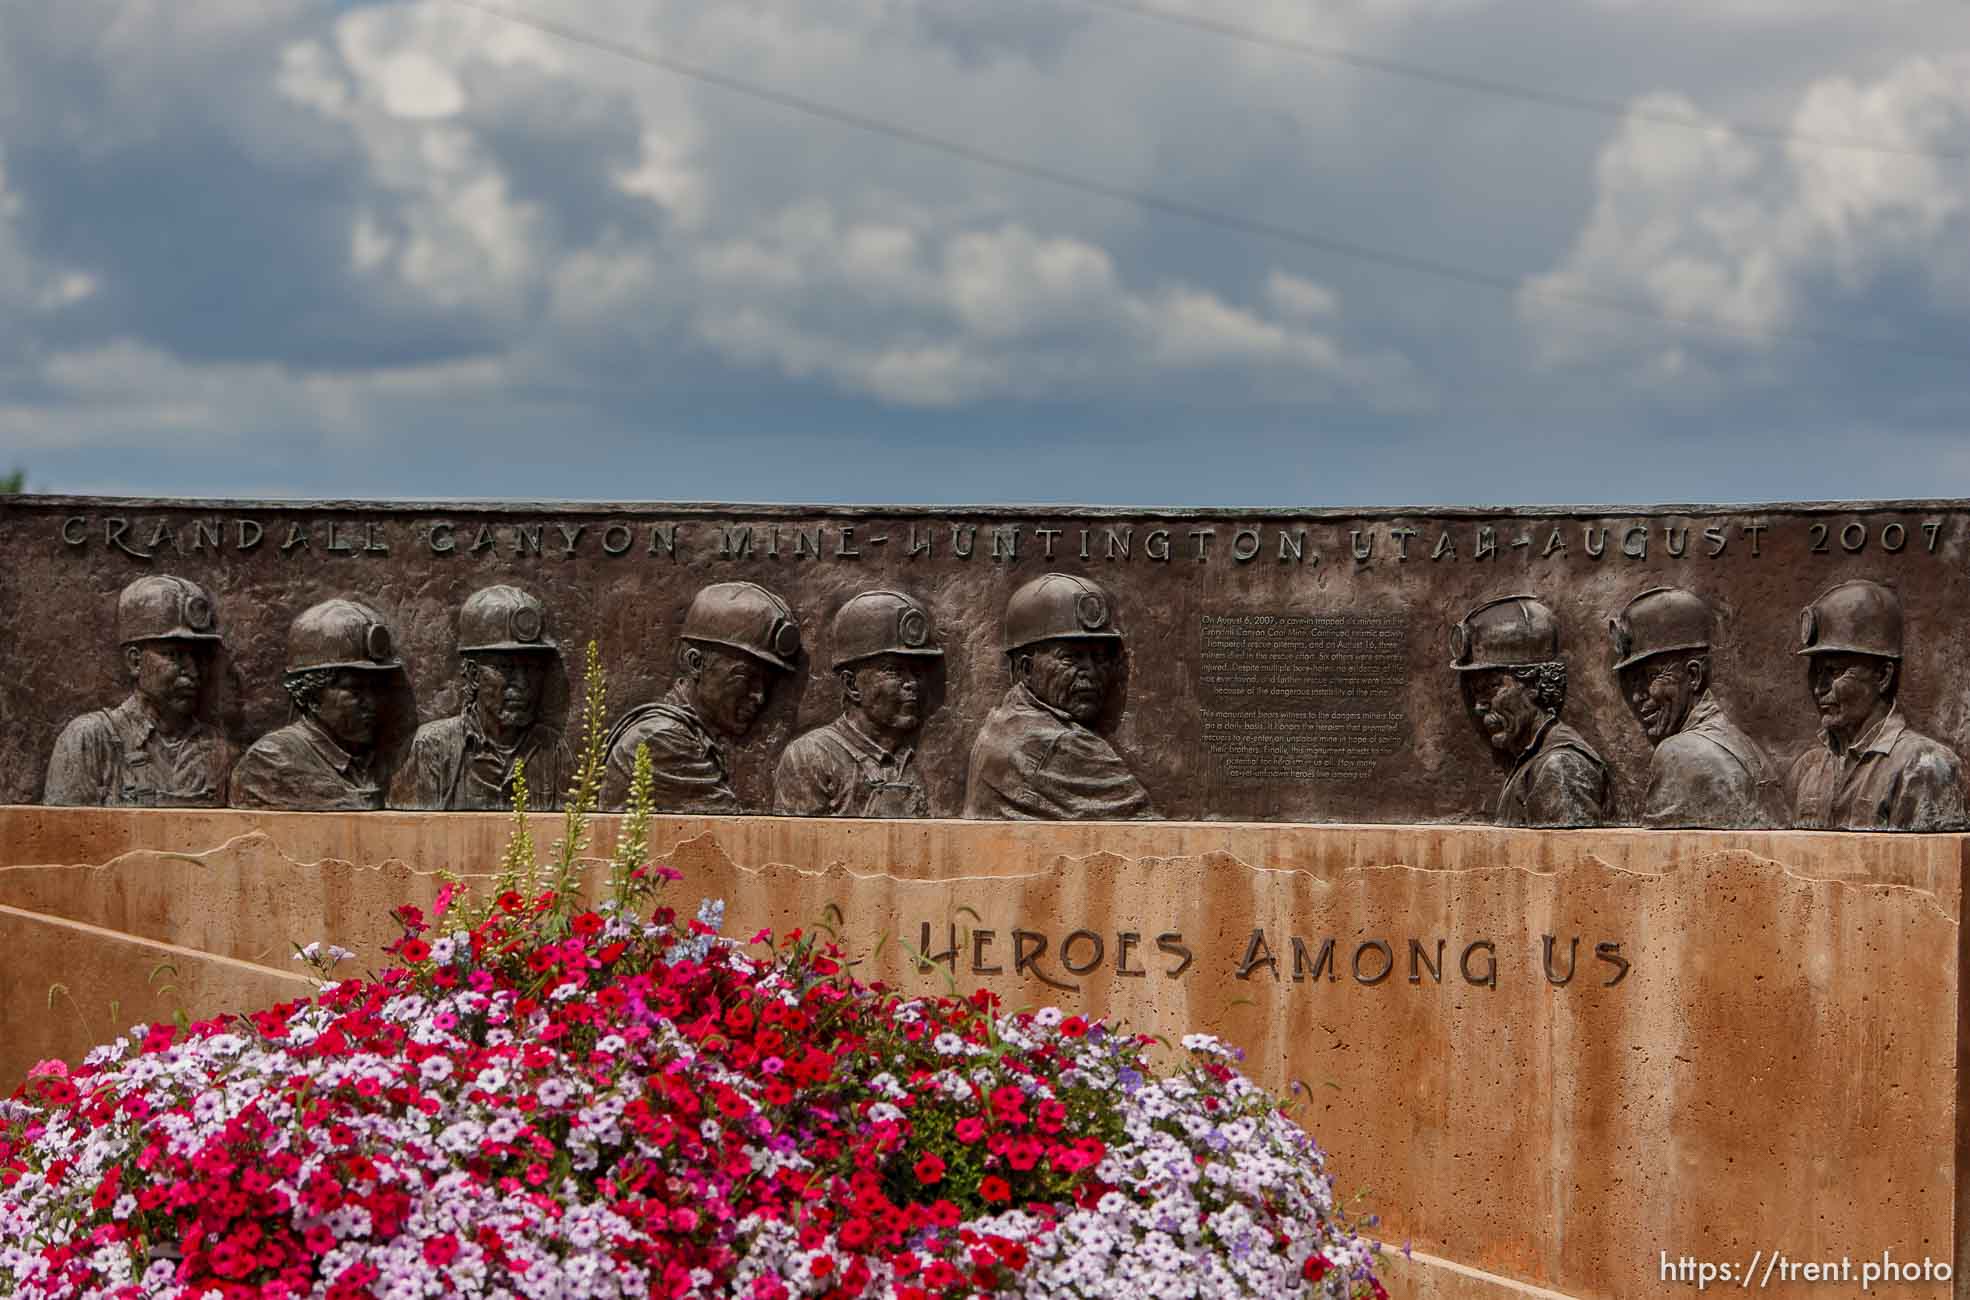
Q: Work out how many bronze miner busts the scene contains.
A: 9